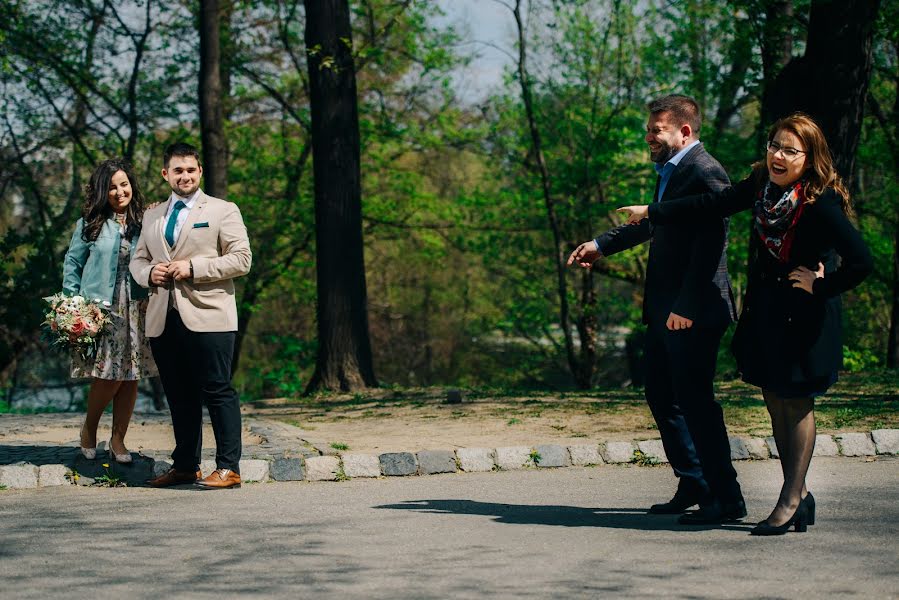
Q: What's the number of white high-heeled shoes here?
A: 2